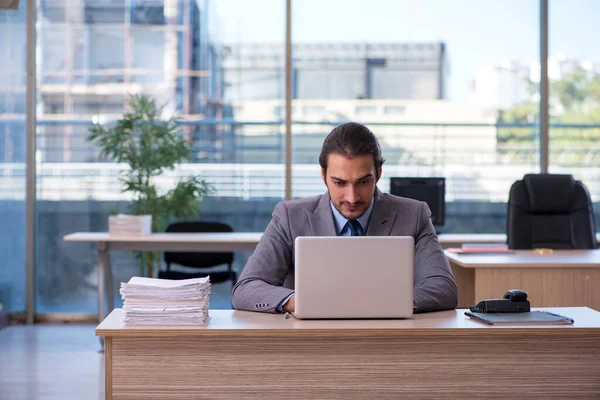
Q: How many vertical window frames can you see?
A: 3